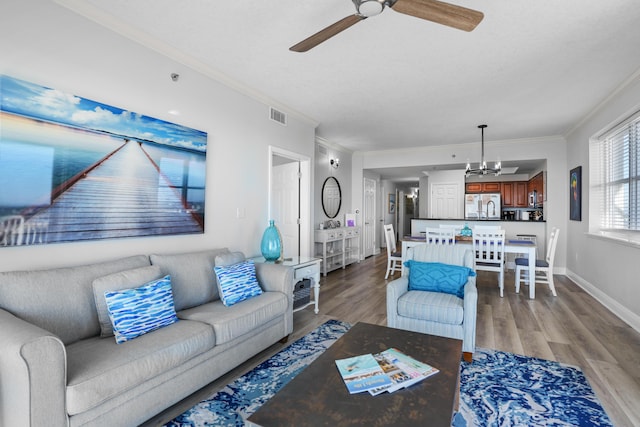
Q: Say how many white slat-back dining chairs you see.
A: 6